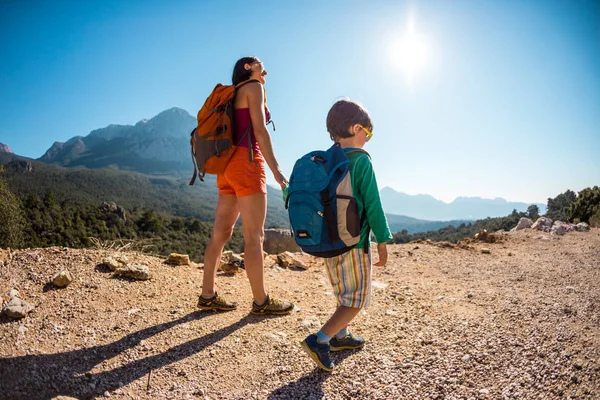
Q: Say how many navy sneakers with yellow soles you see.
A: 2